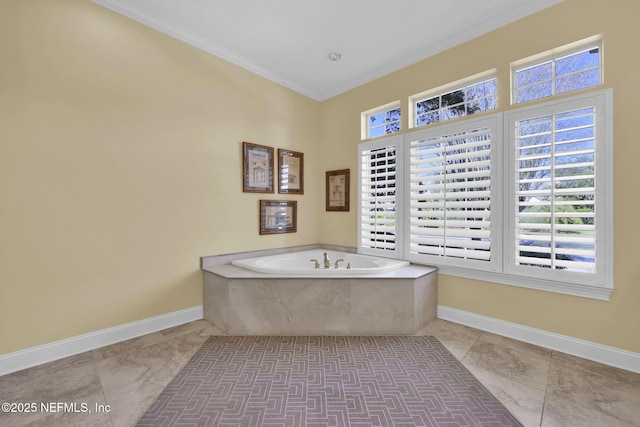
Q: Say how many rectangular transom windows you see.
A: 3